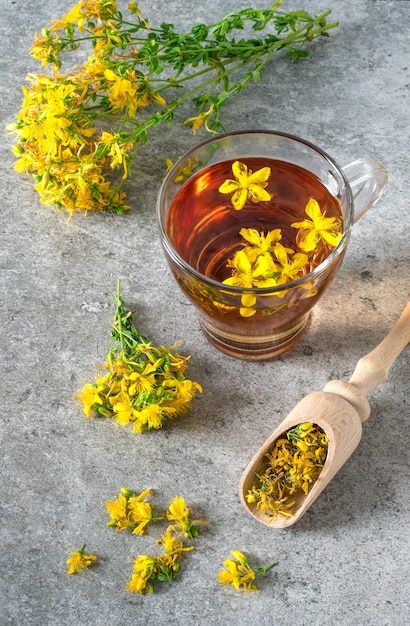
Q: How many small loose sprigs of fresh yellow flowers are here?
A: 5